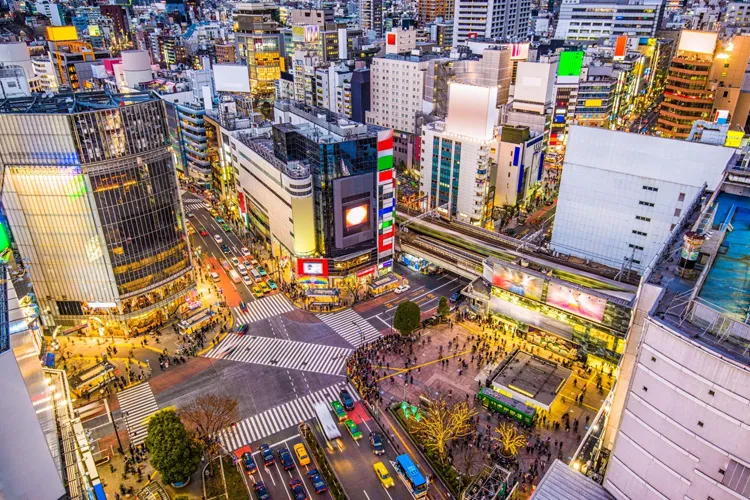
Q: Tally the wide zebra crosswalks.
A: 5